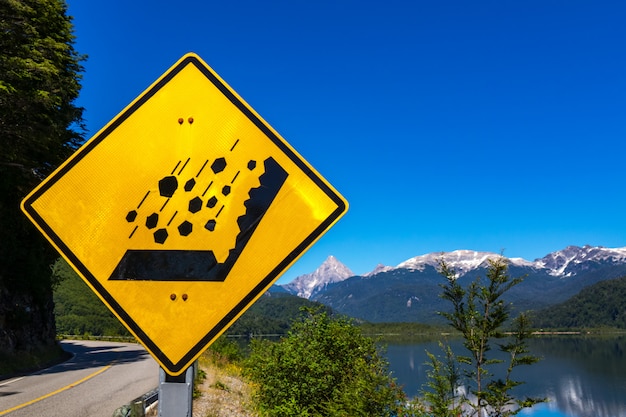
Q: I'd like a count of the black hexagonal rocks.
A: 12